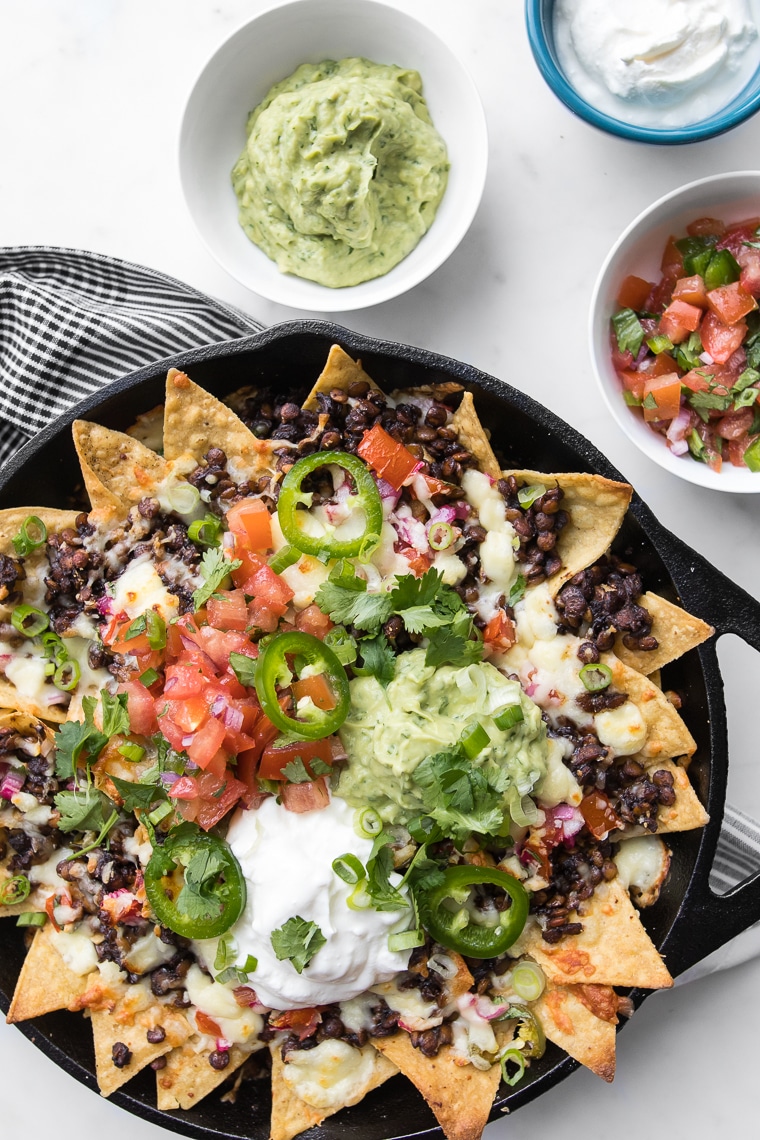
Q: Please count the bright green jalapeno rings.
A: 4